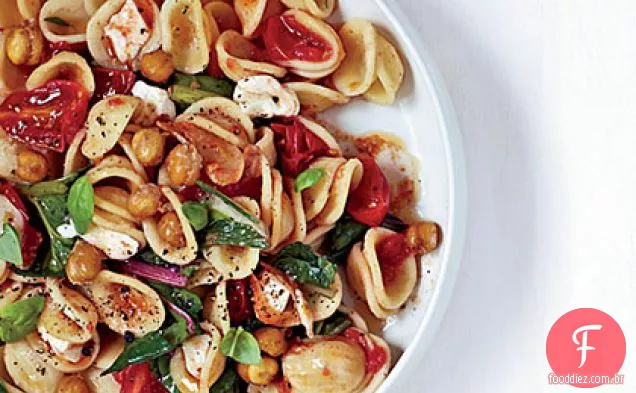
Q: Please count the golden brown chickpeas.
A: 12